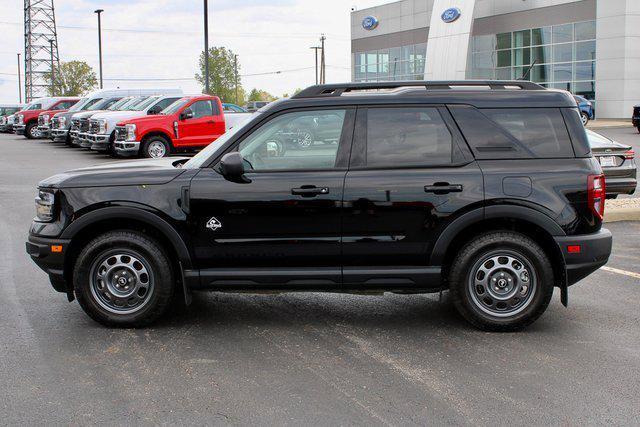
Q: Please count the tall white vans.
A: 1